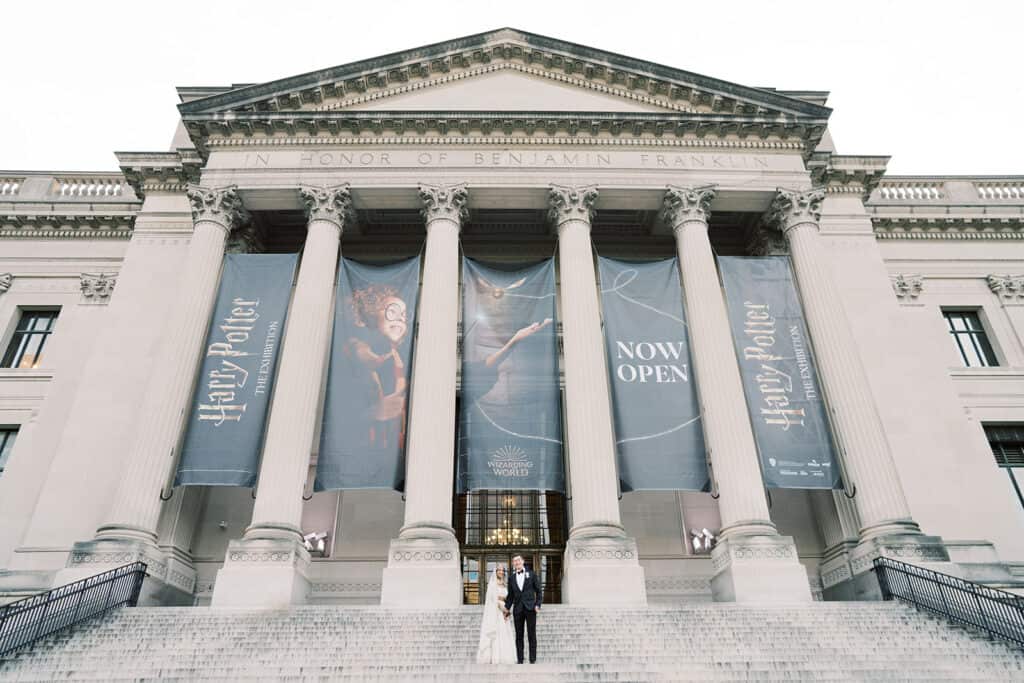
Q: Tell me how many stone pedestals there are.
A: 6